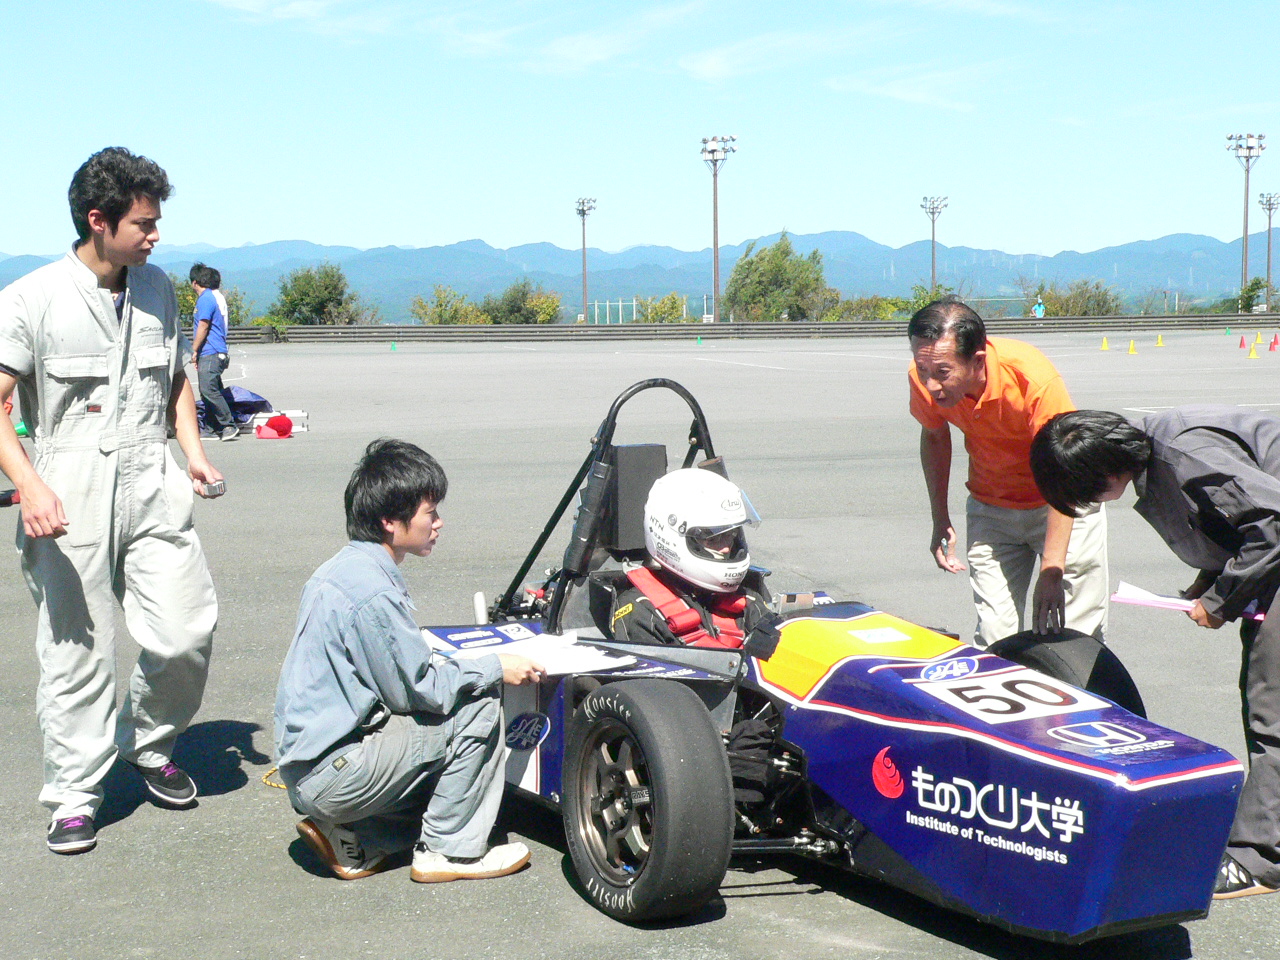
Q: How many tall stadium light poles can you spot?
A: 5